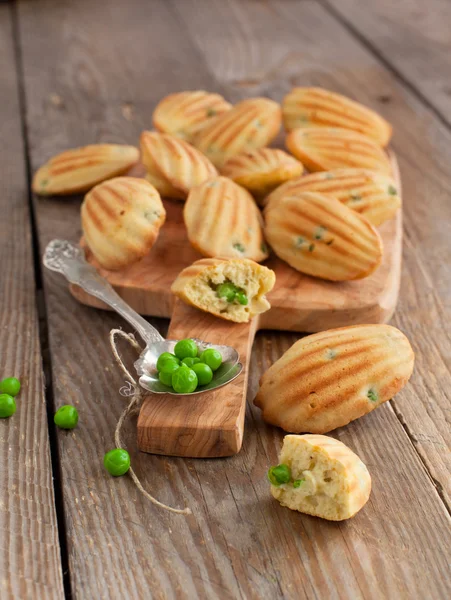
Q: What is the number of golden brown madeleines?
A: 14